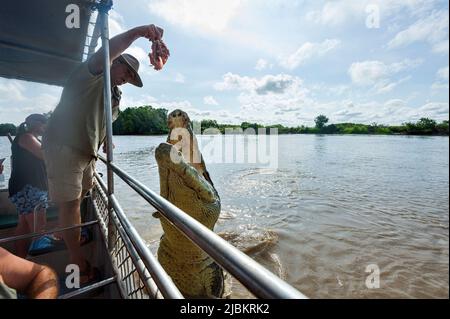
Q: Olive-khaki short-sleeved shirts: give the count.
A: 1